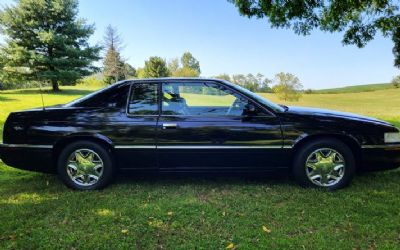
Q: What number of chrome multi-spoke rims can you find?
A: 2